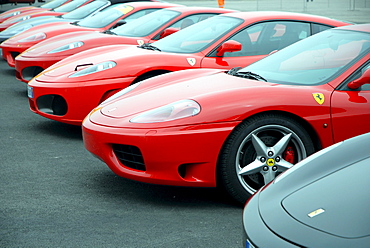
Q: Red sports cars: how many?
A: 6